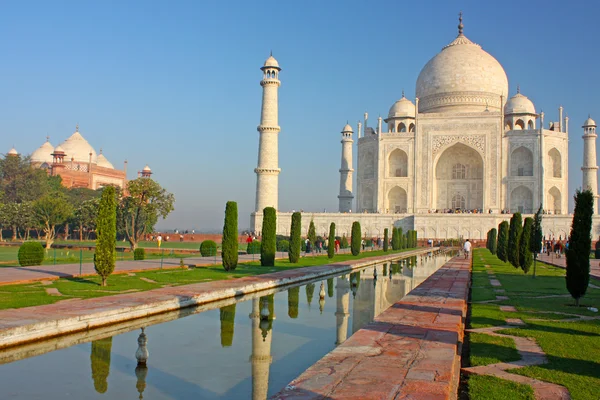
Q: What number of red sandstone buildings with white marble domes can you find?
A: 1